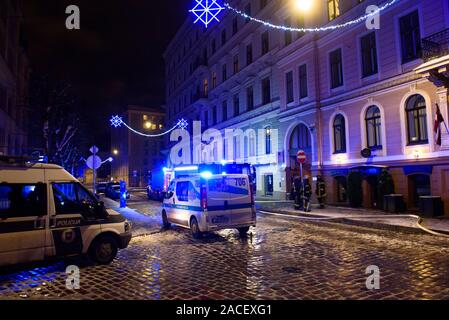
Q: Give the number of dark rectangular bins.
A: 2